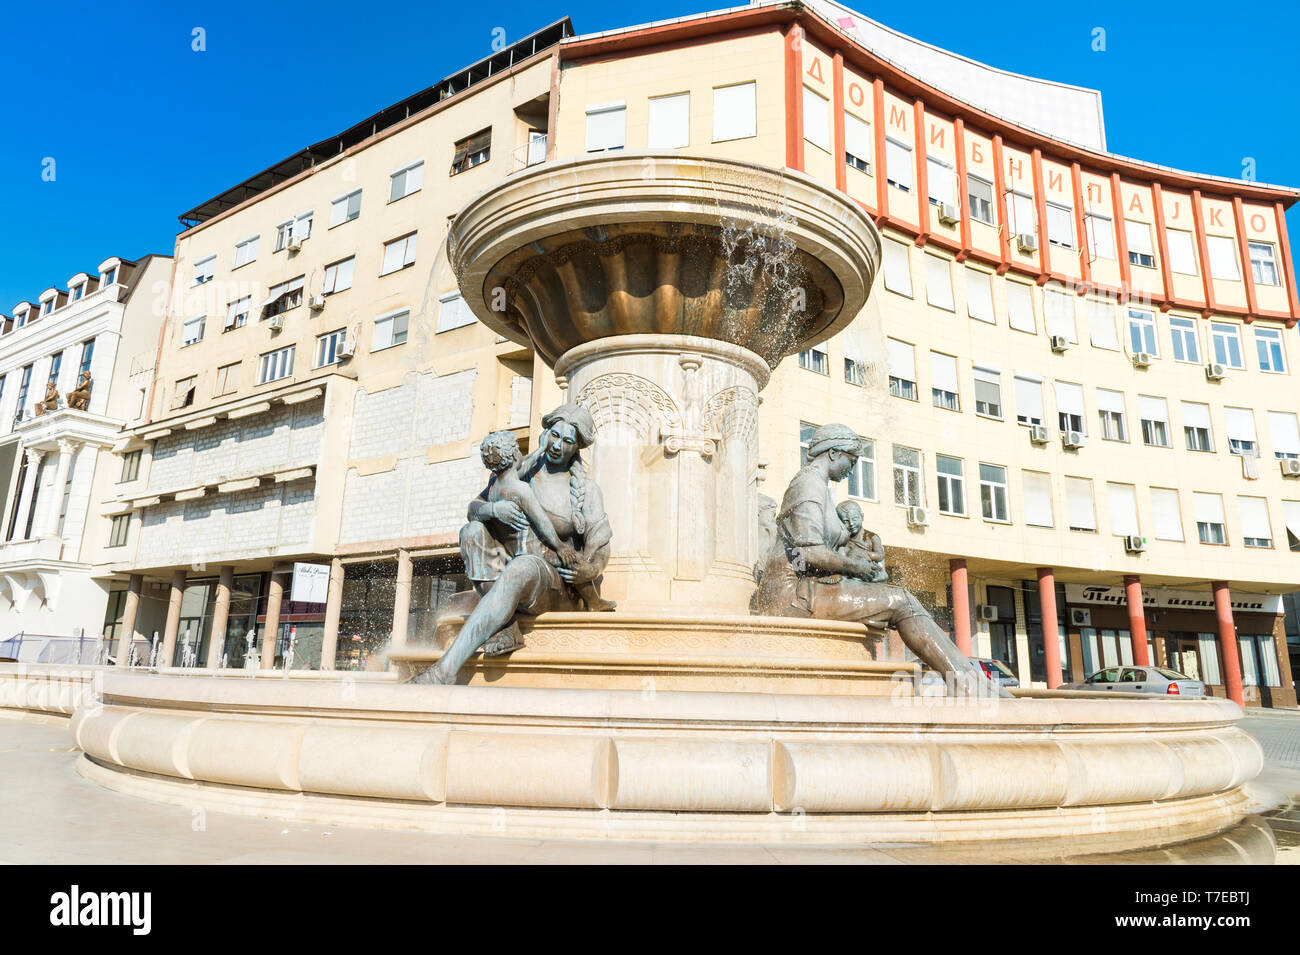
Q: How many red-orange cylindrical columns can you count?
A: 4